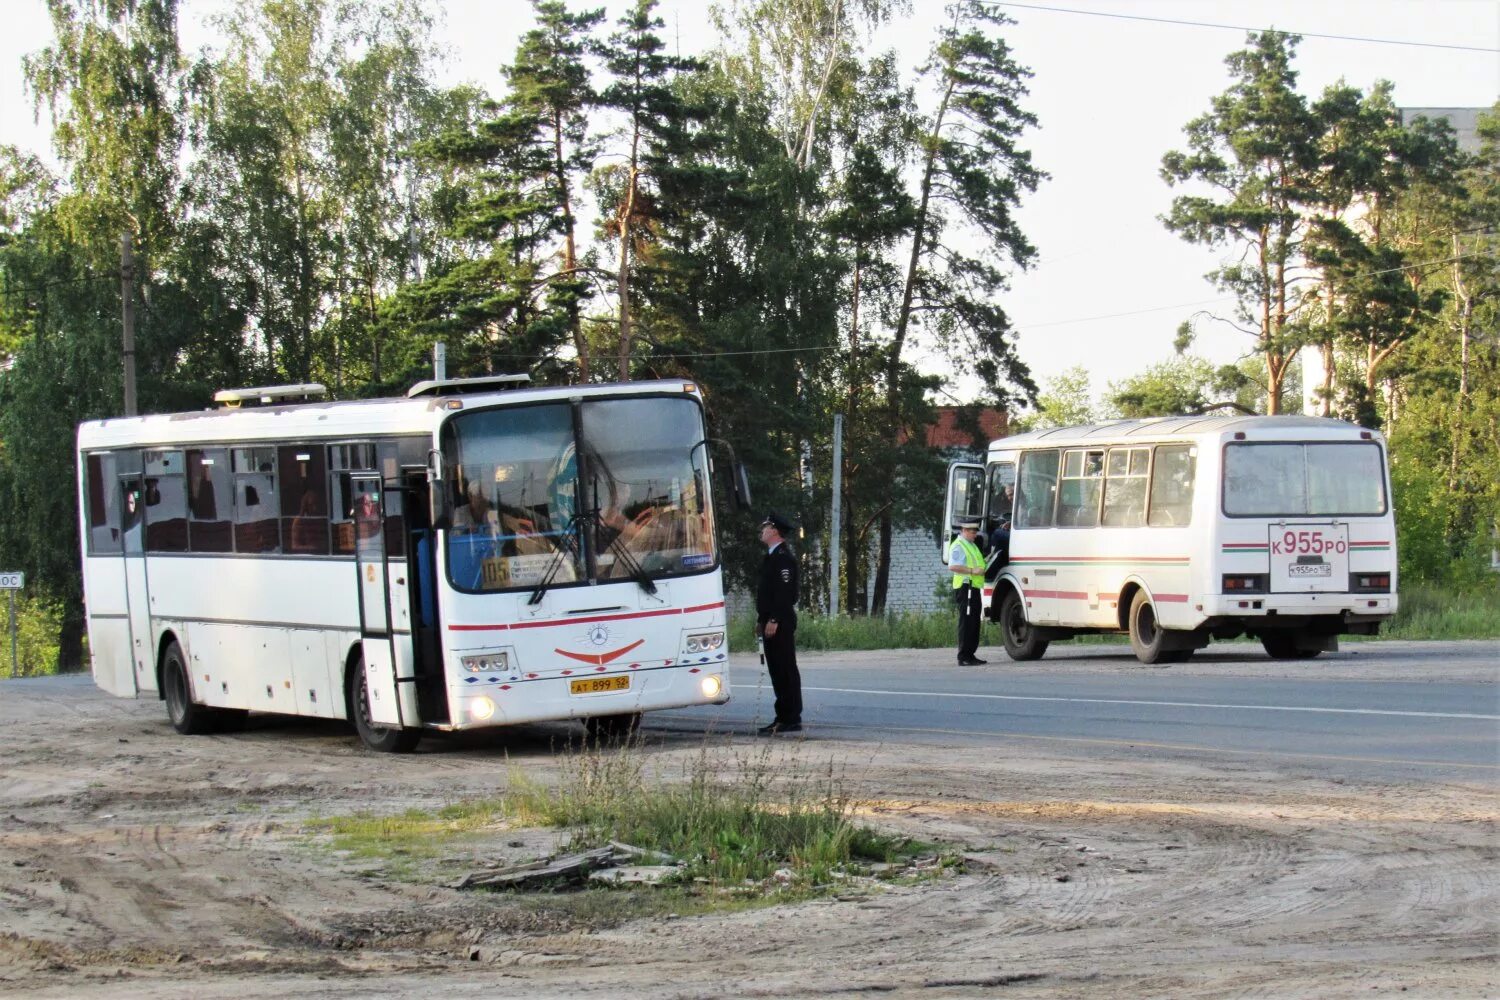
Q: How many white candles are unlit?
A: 0